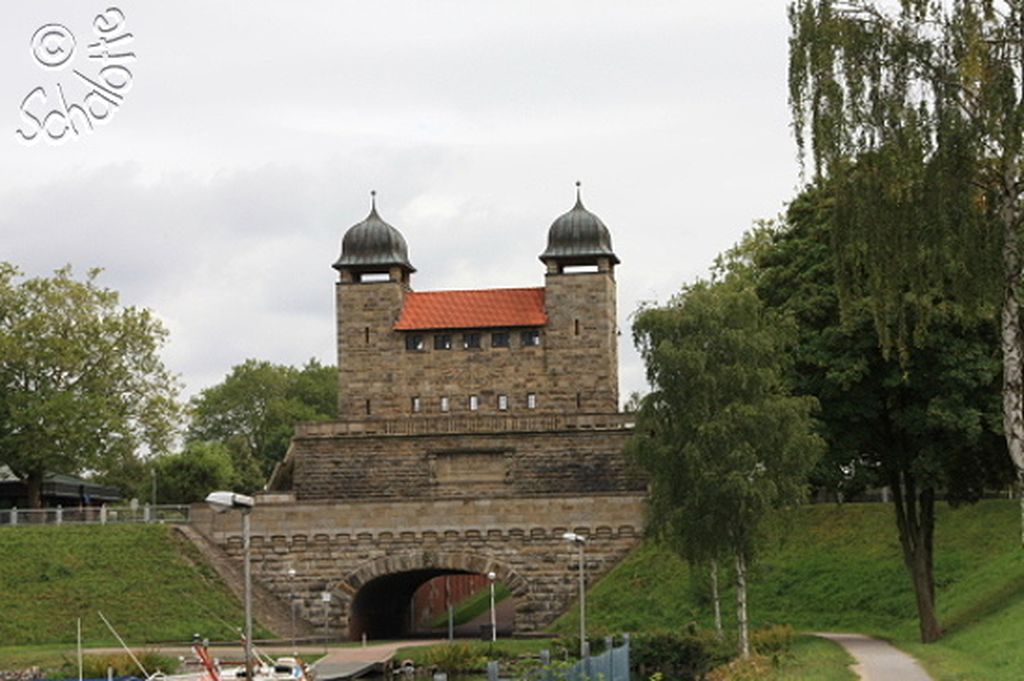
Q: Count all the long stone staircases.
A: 1